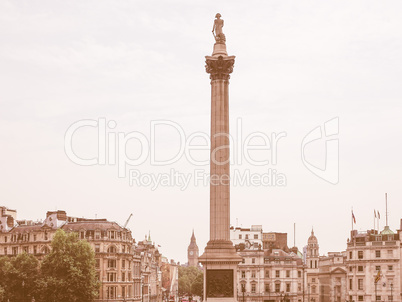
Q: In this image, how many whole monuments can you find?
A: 1